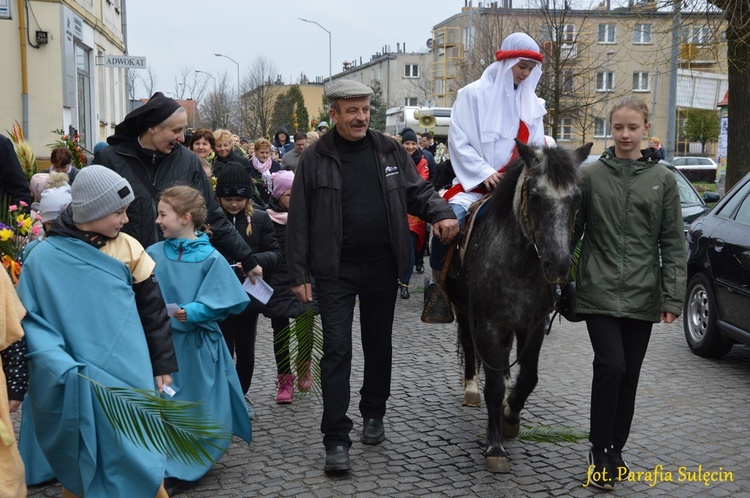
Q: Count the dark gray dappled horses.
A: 1